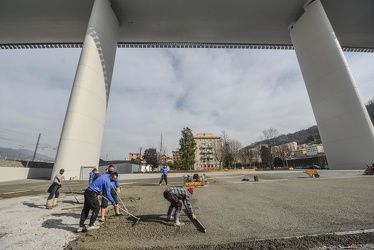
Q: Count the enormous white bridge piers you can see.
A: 2